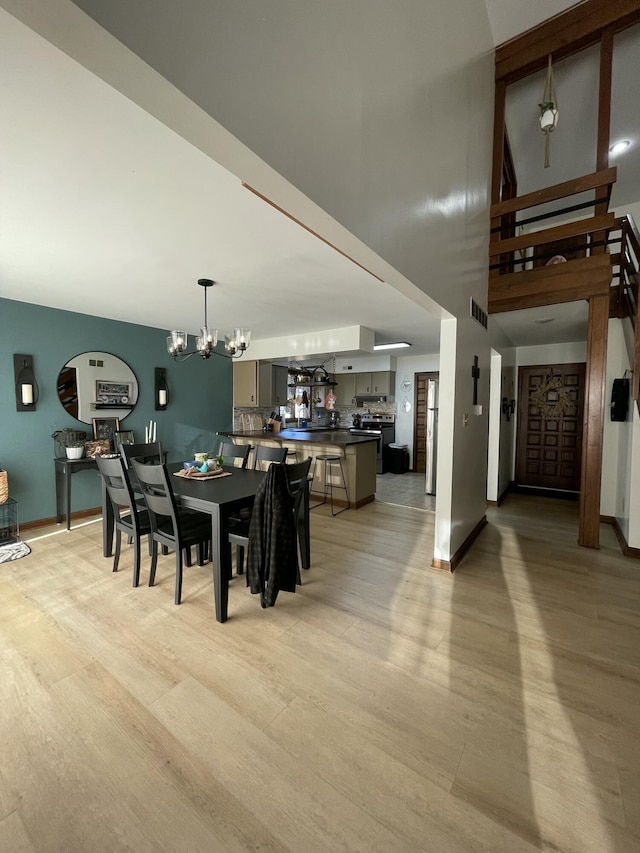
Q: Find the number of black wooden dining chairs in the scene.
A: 6